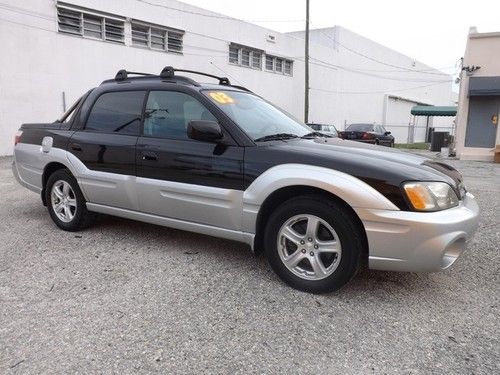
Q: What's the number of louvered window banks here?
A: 4